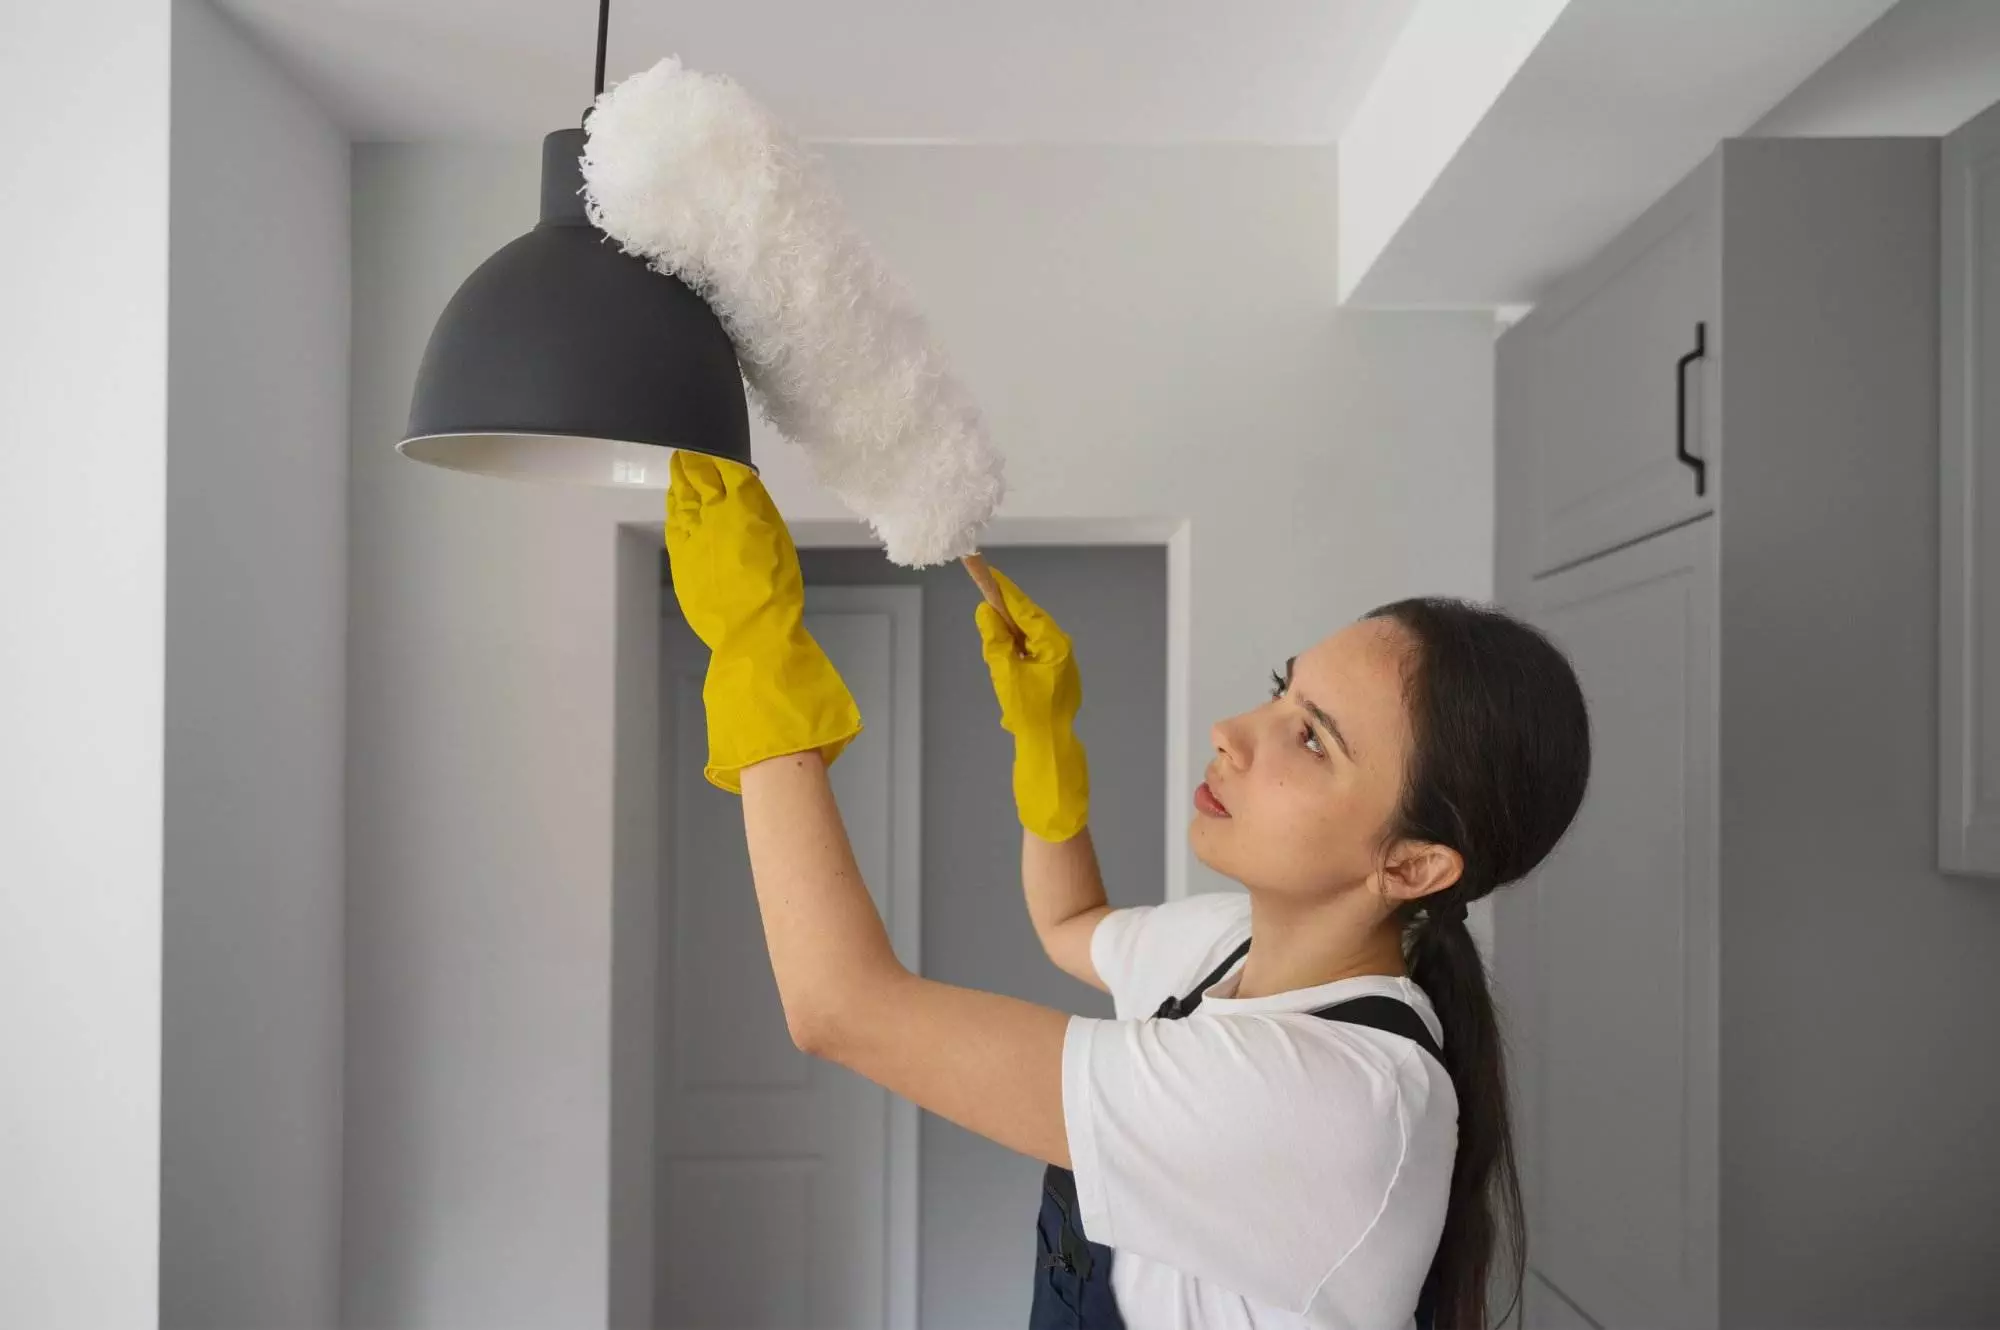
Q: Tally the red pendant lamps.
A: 0